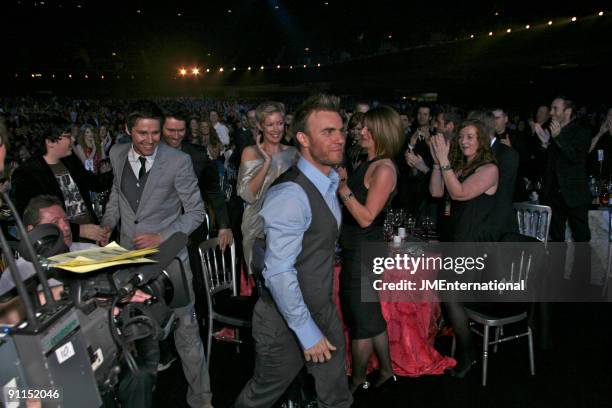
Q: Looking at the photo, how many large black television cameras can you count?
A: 1